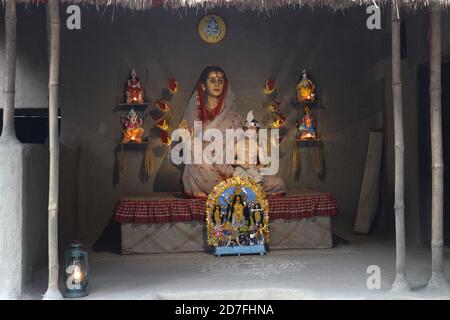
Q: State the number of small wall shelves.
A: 4